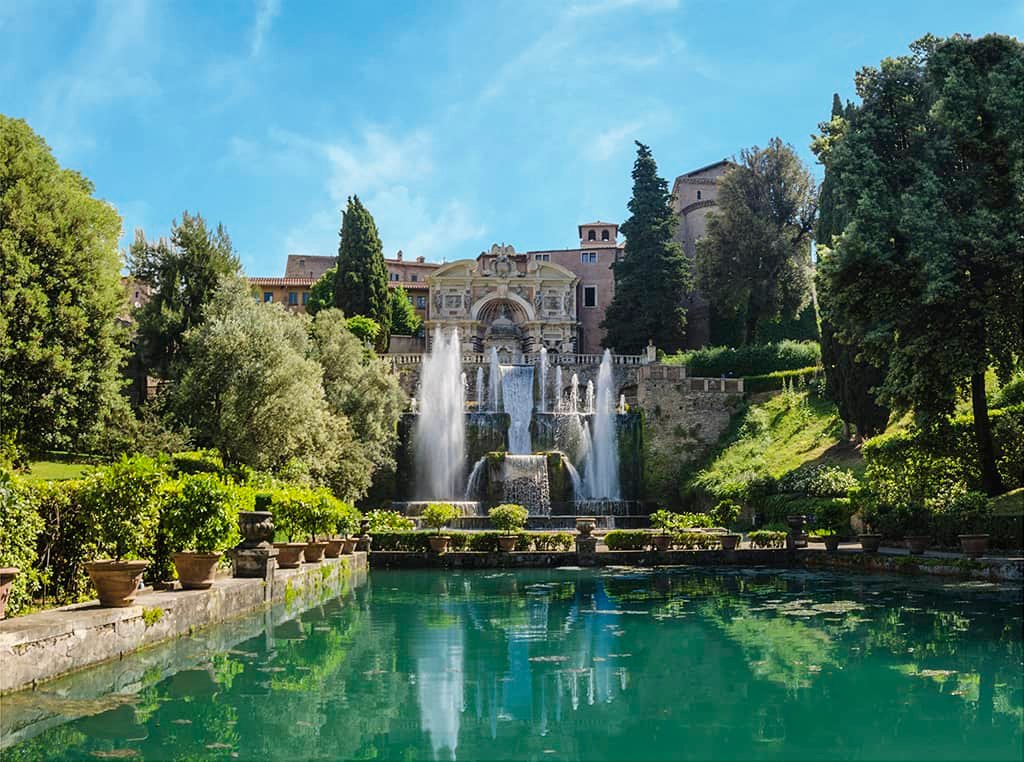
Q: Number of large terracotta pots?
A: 15